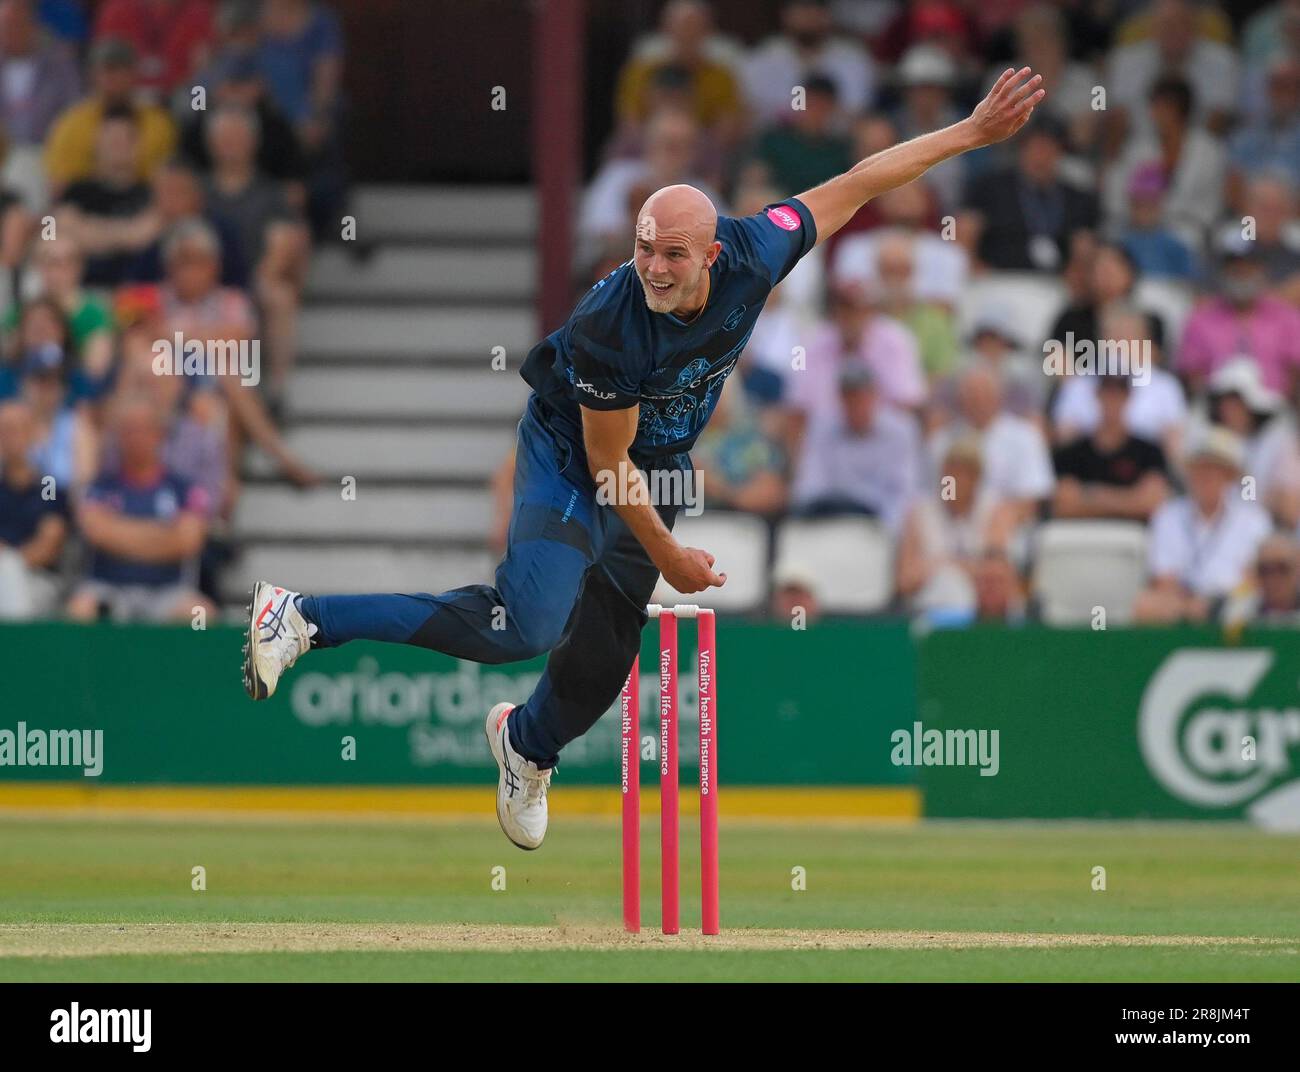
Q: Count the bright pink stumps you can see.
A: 3